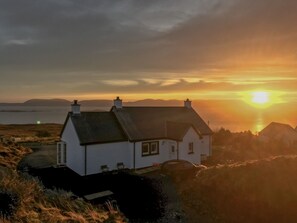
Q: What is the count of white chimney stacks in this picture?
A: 3